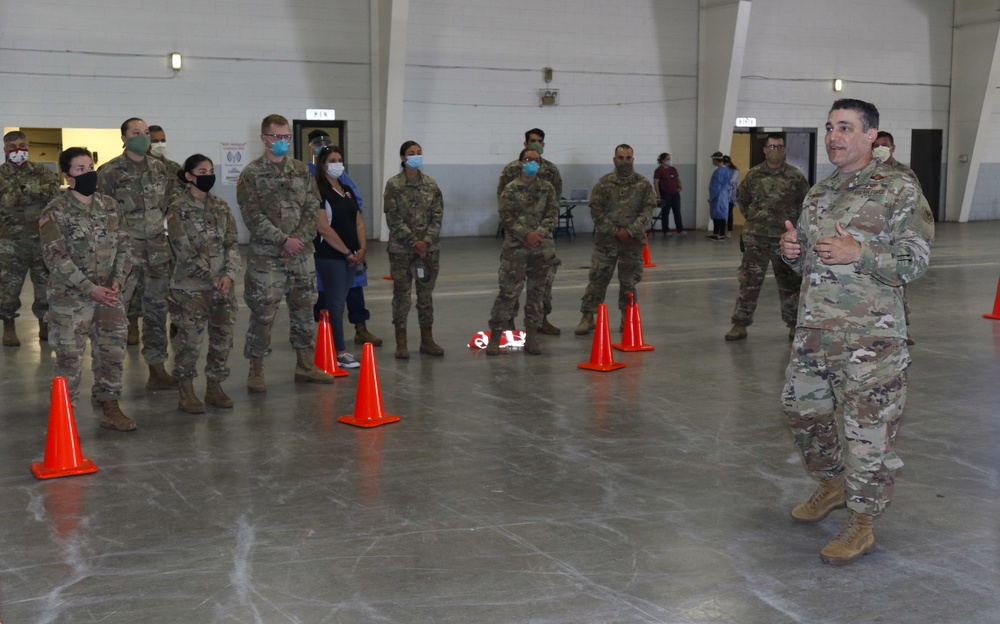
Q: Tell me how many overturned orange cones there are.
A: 0